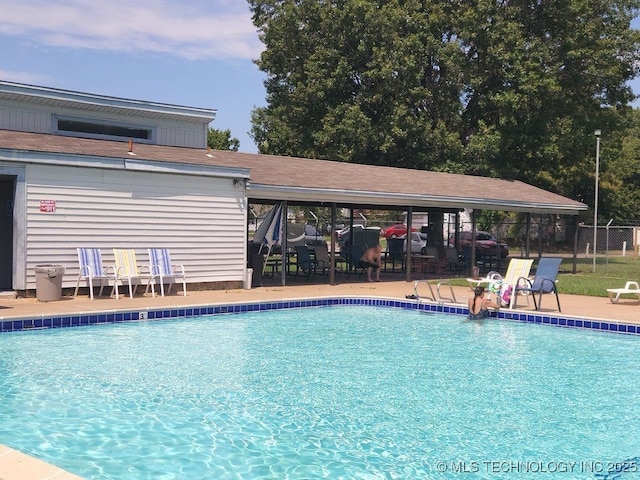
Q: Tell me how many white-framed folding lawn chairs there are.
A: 4